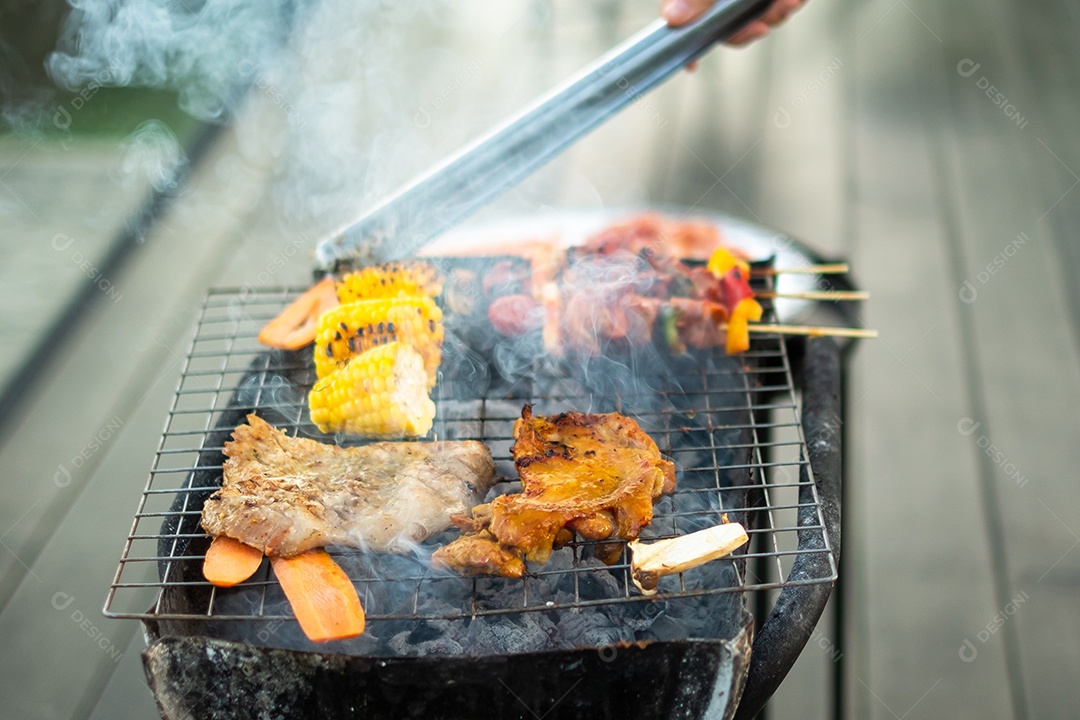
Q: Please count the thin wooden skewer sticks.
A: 3